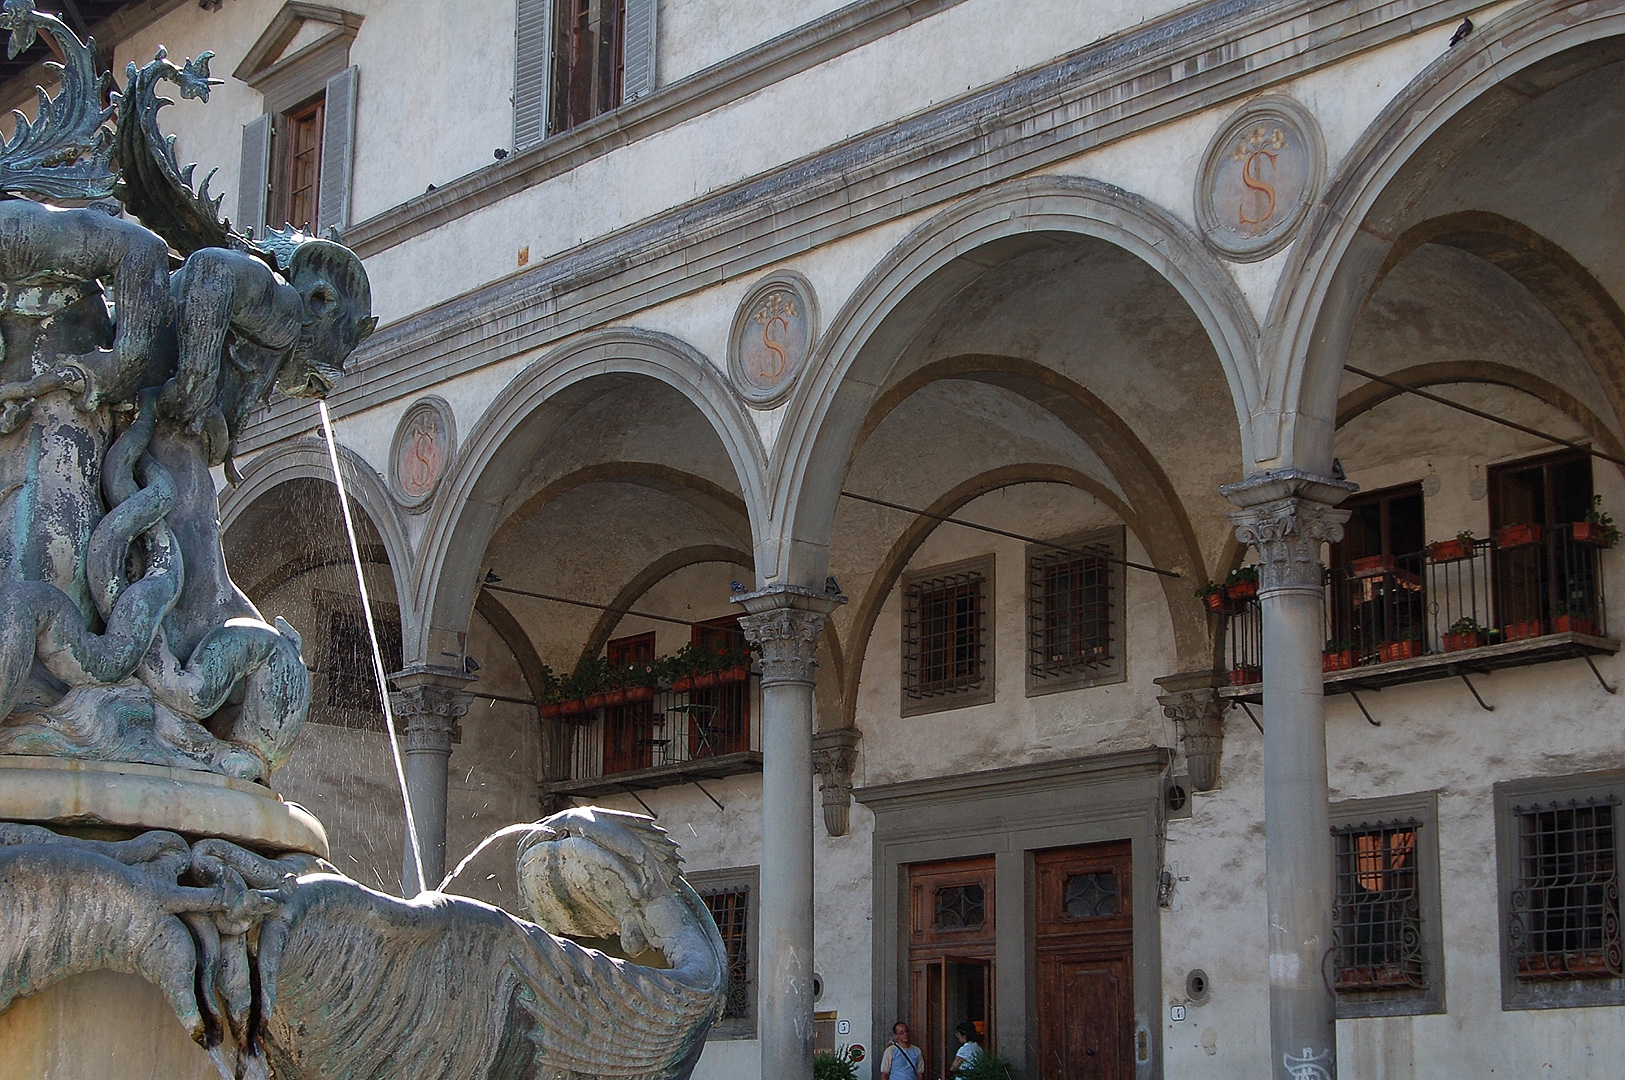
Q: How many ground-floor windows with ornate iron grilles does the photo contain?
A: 3